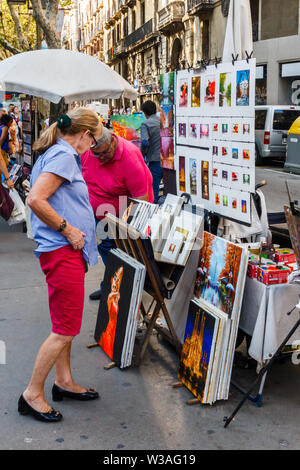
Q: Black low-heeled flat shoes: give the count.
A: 2